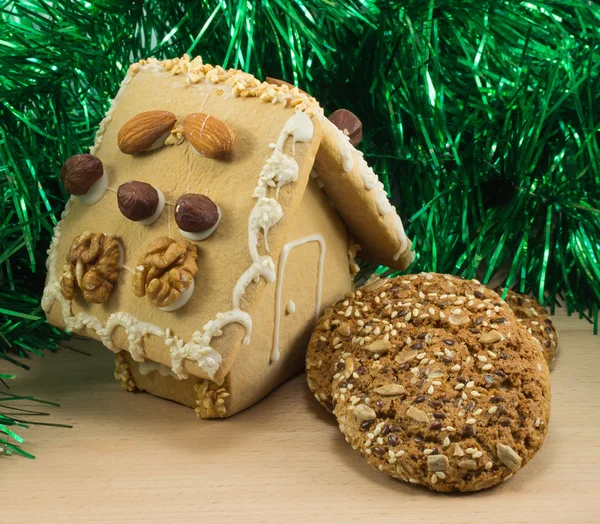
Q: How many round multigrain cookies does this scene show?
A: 3